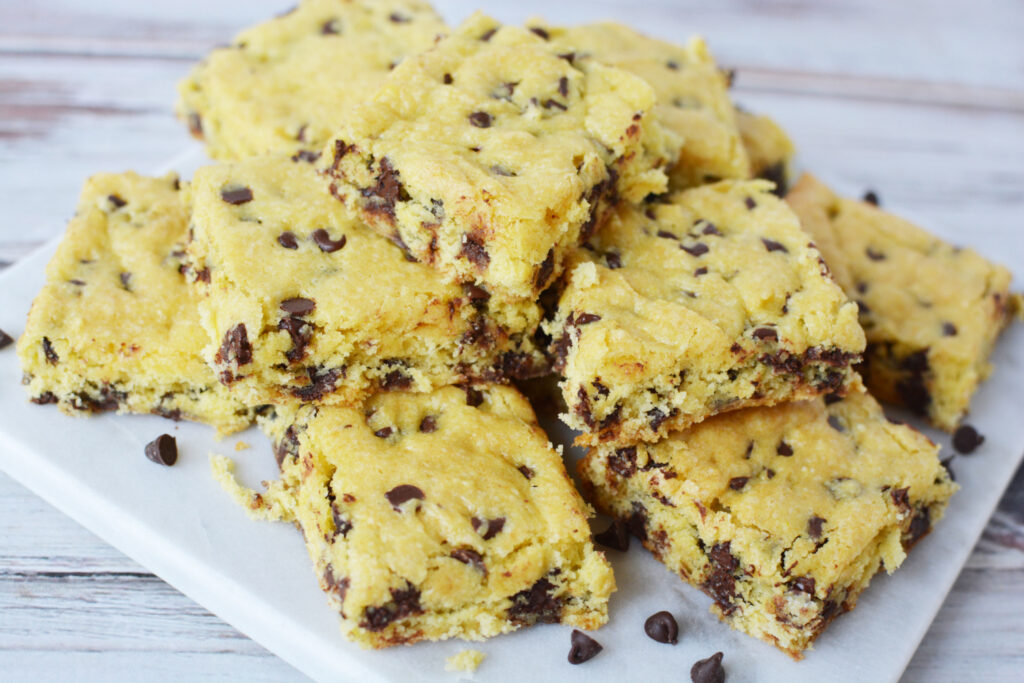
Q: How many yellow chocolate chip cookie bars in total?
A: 10